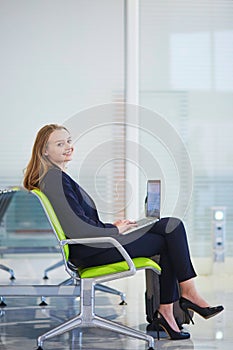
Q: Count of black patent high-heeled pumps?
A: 2